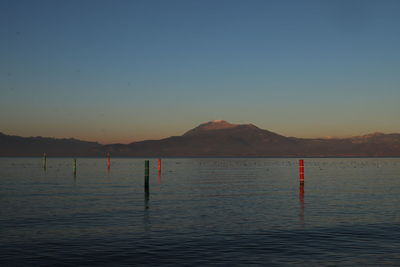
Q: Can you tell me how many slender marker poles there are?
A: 6